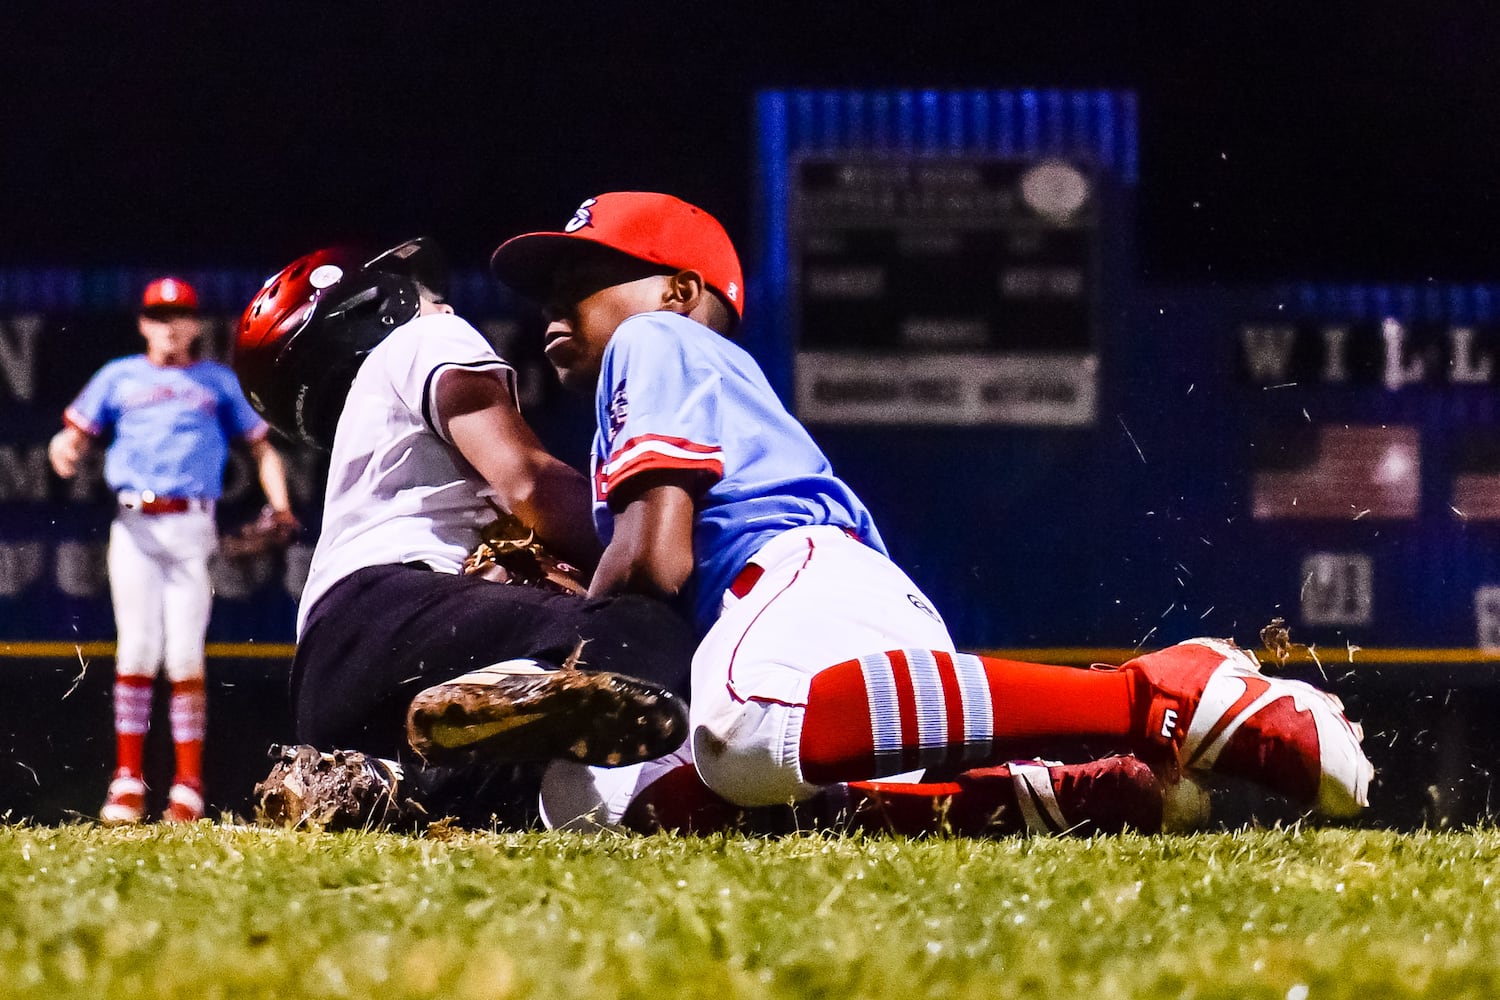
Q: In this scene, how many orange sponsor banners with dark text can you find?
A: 0